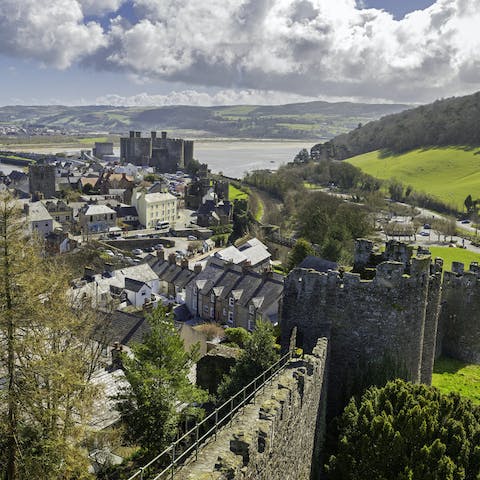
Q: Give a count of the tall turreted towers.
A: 4